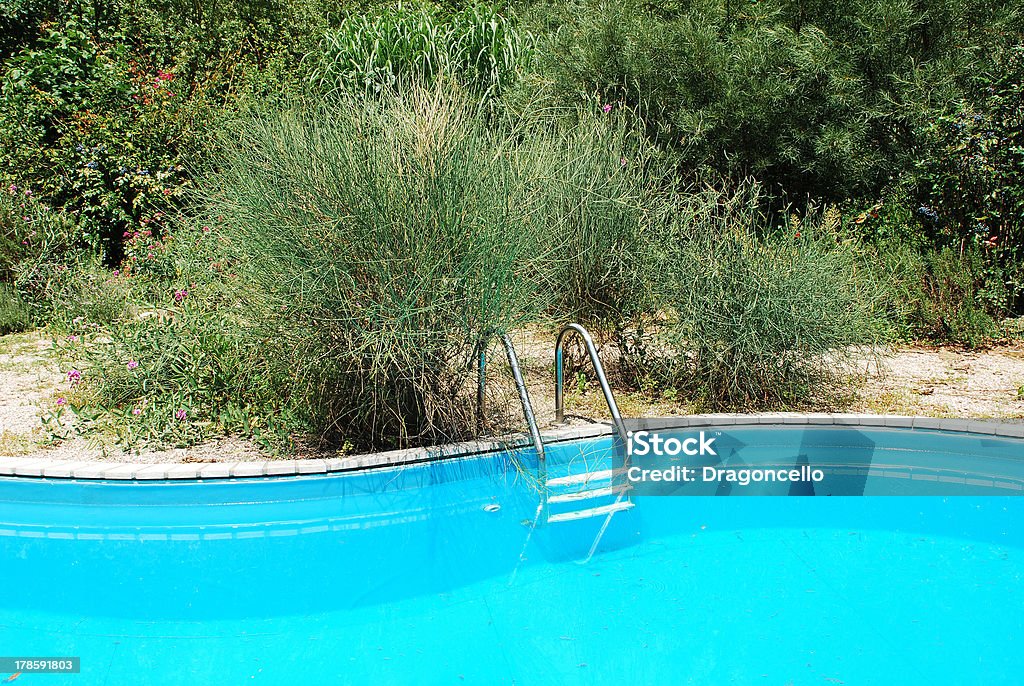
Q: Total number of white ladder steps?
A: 3